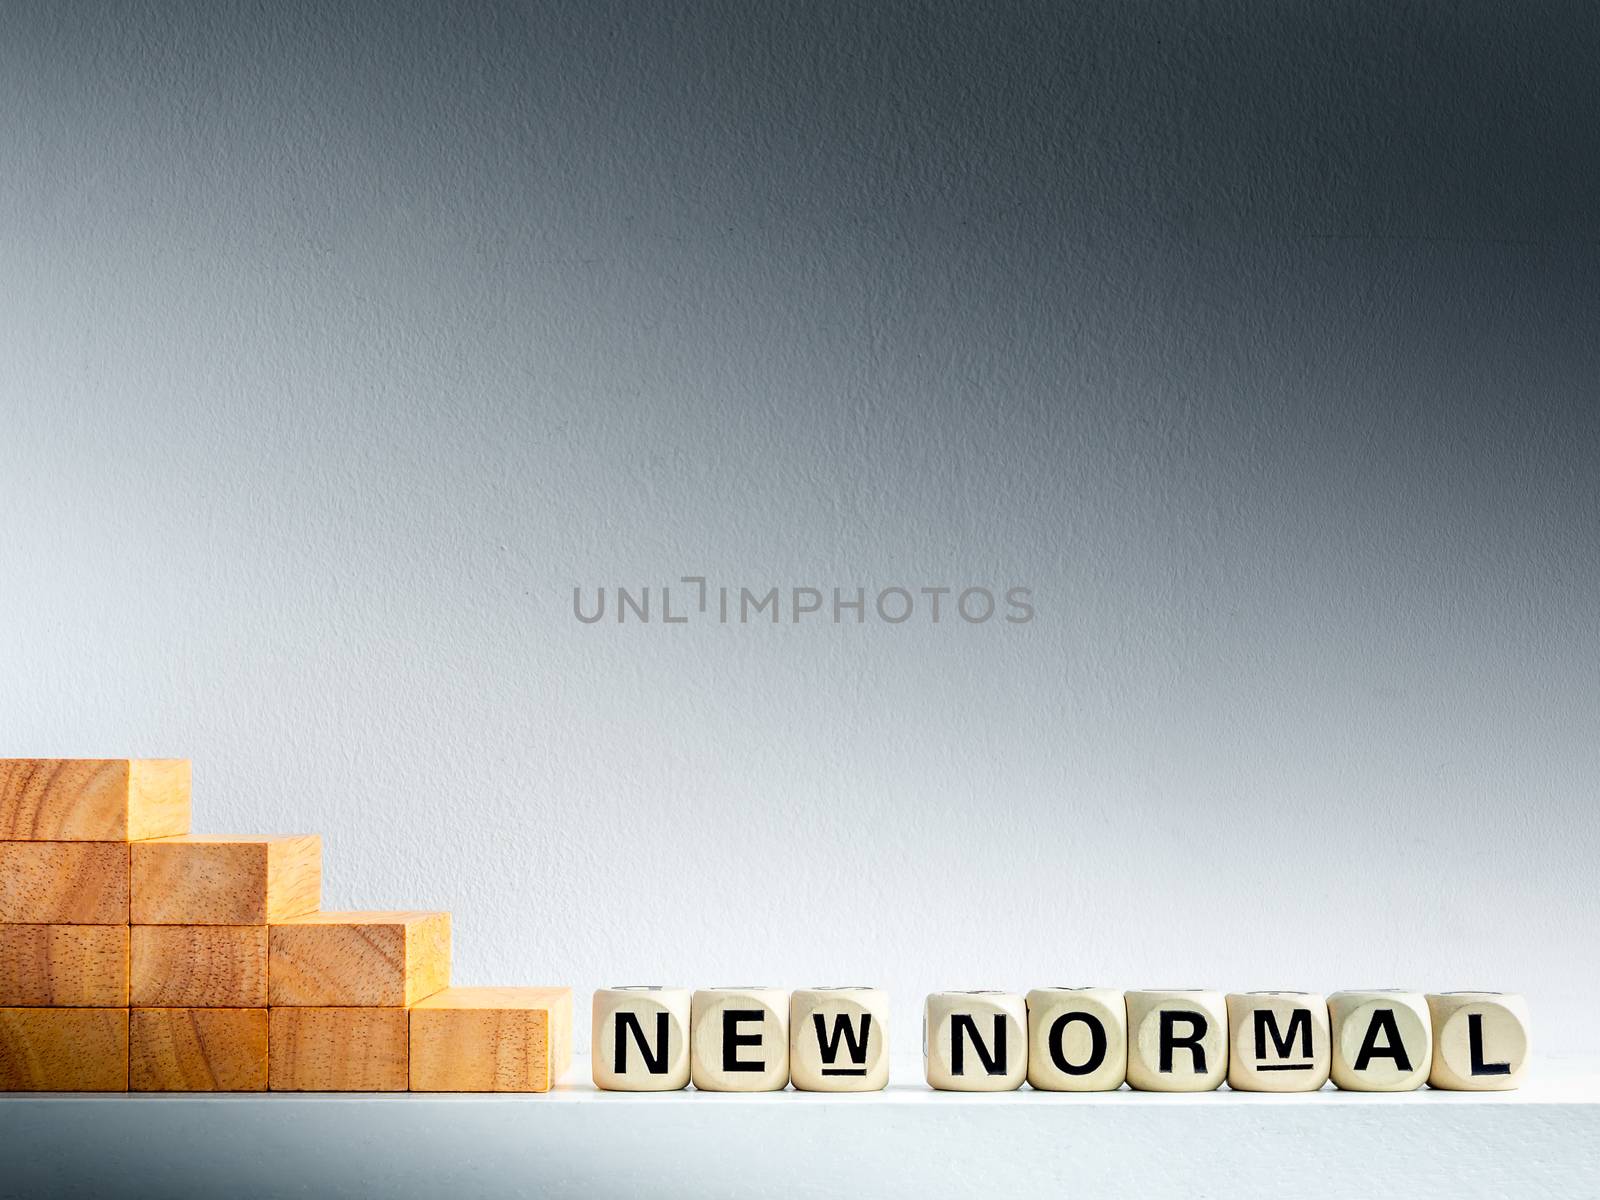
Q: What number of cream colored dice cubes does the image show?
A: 9